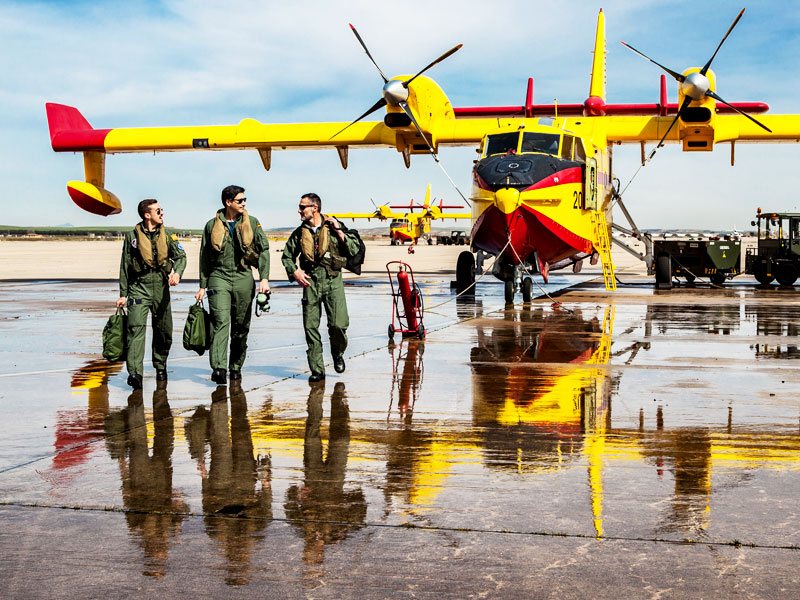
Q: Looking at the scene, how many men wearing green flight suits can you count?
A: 3